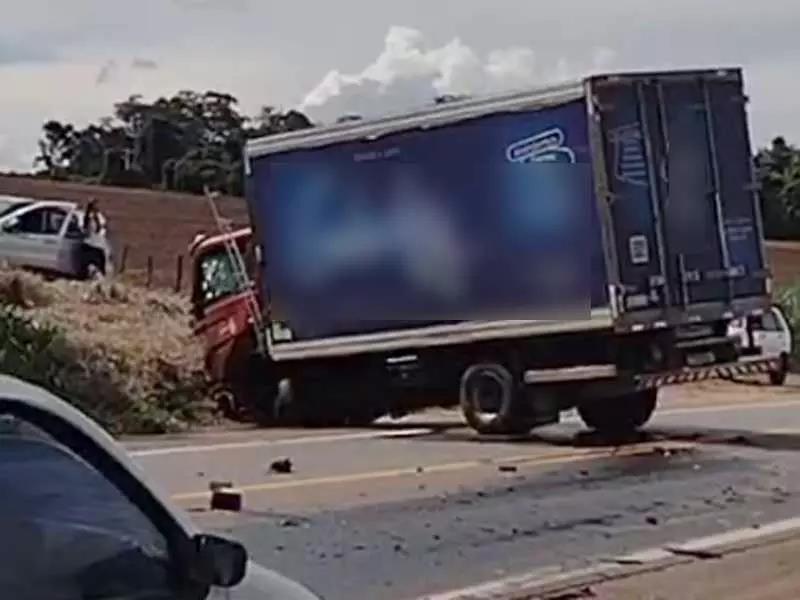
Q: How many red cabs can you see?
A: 1